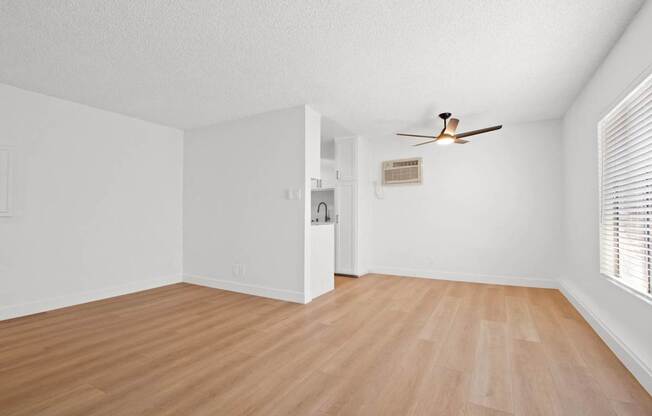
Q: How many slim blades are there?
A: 5